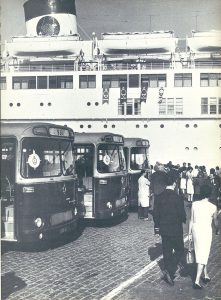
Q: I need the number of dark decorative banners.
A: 3